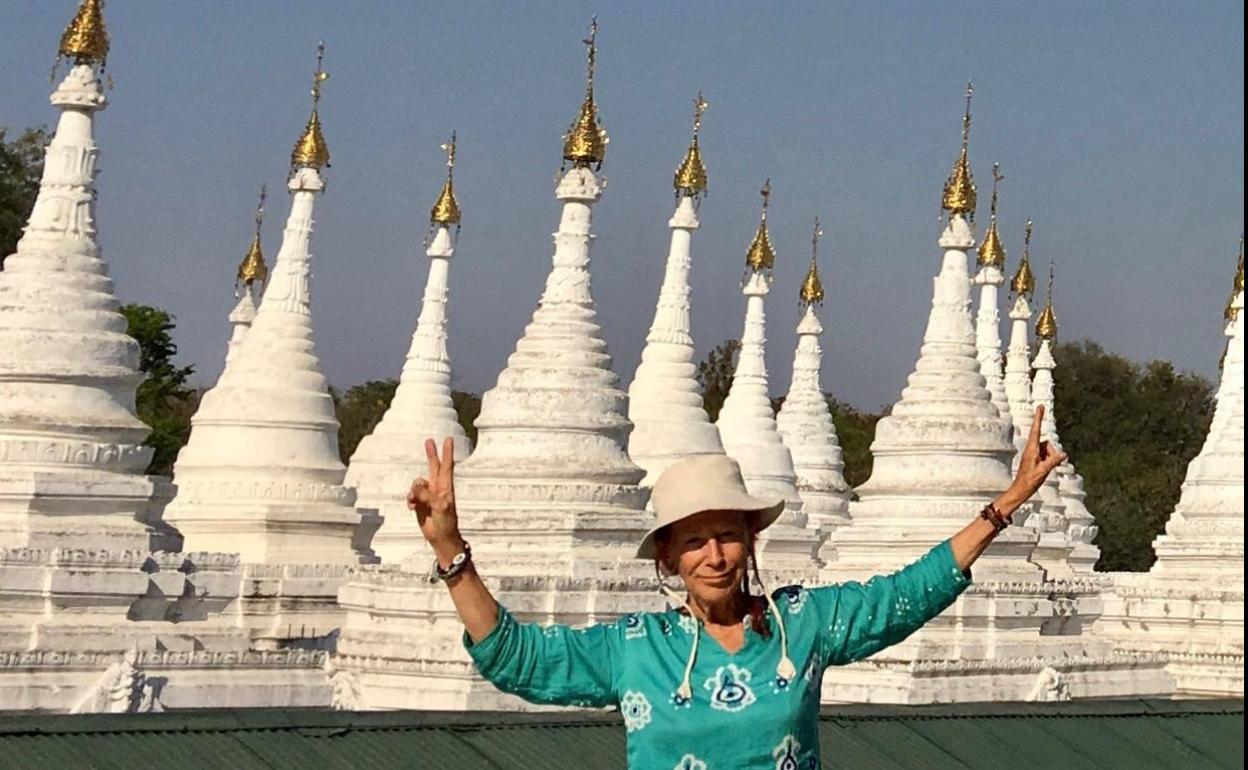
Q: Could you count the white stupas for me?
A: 13